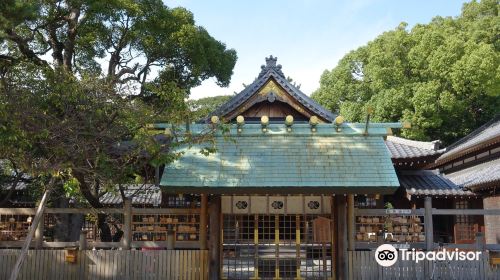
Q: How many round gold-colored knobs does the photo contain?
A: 6